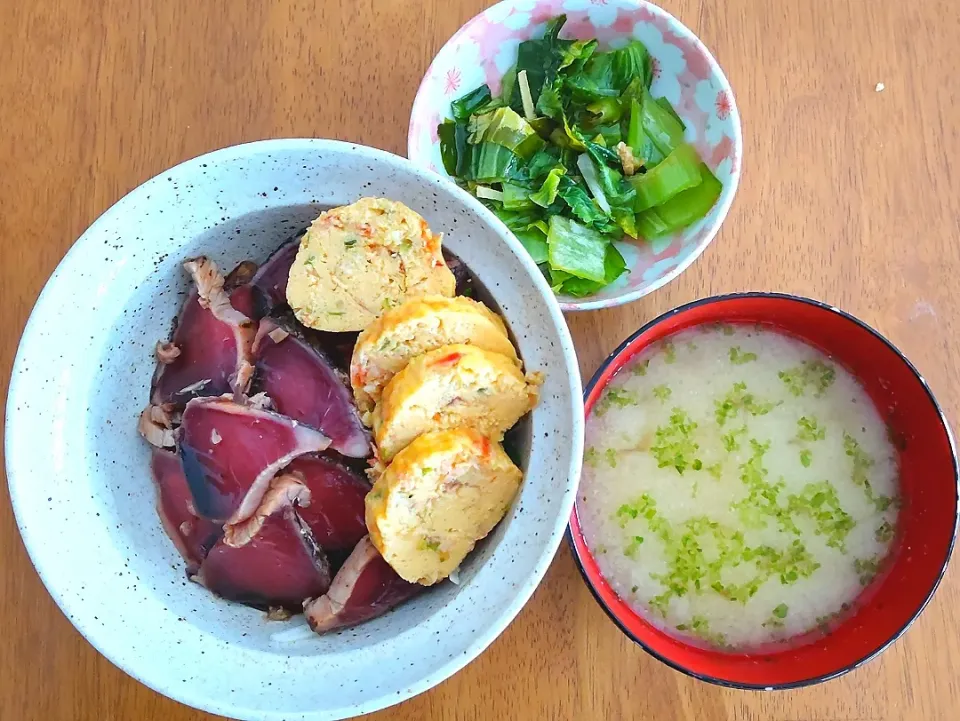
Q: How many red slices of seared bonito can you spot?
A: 8